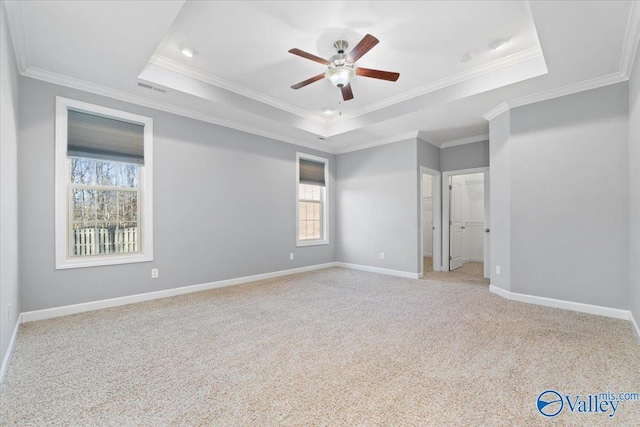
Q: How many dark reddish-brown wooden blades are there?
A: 5